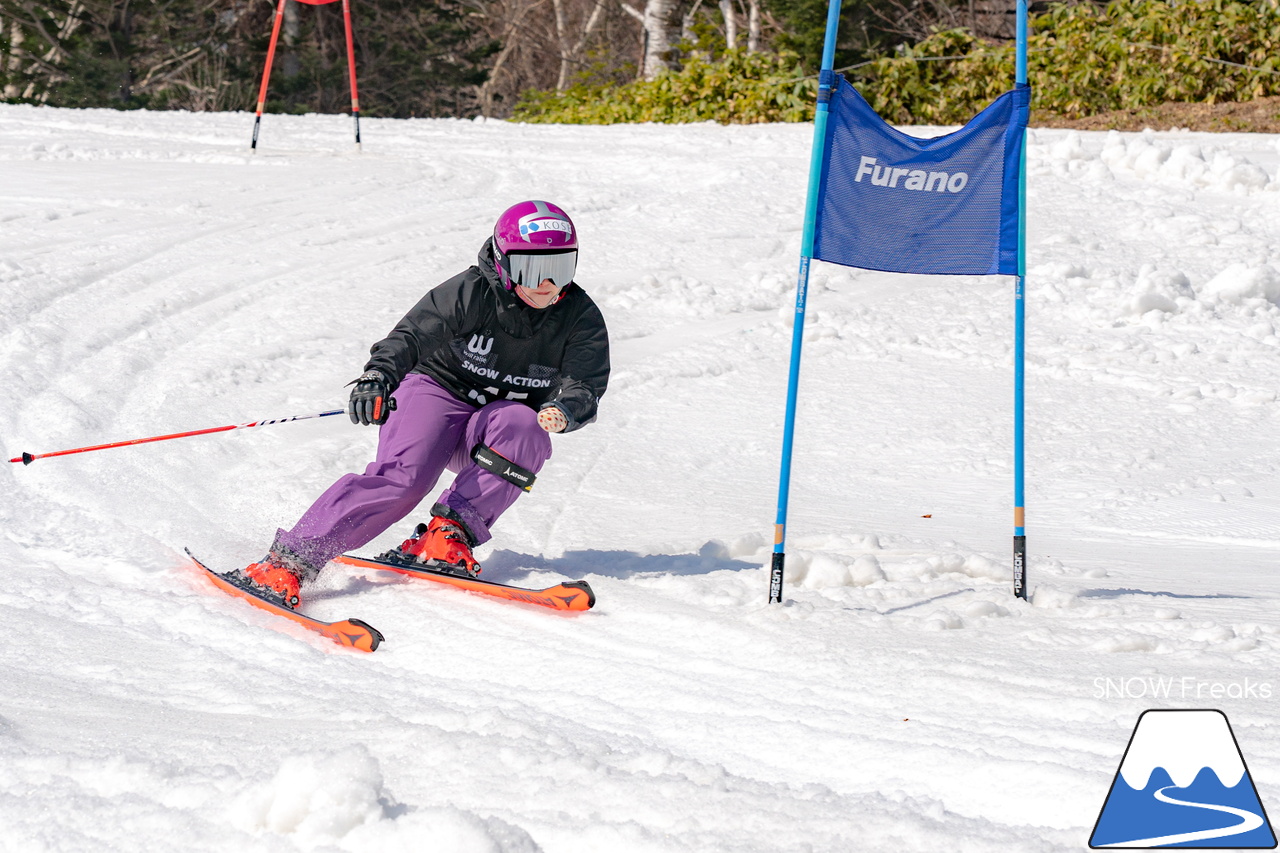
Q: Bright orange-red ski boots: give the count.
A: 2